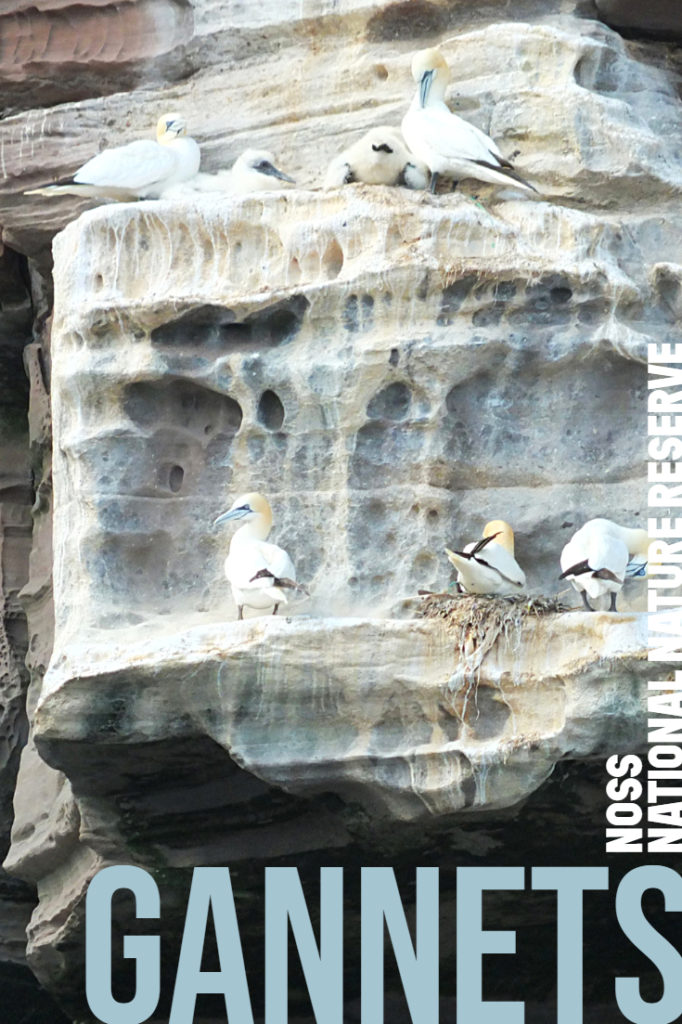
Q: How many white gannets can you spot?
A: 7